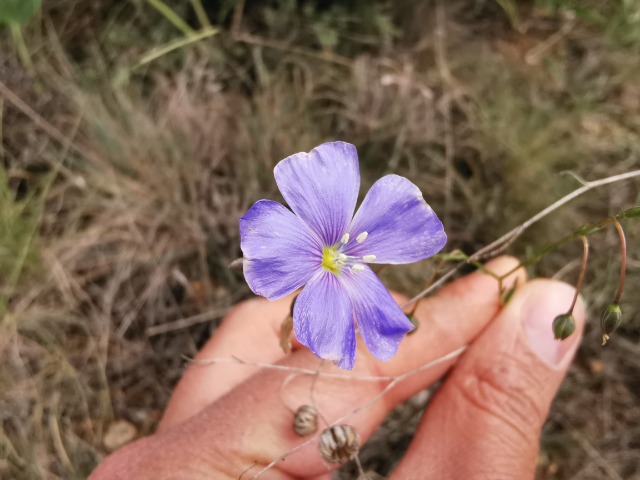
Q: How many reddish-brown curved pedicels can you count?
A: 2